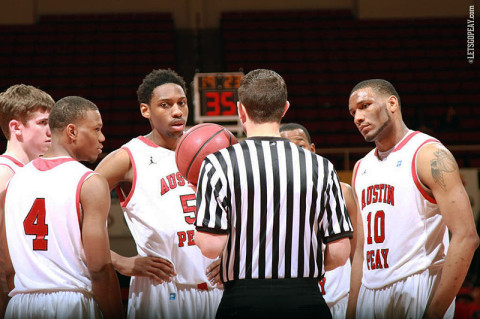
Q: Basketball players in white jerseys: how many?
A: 5